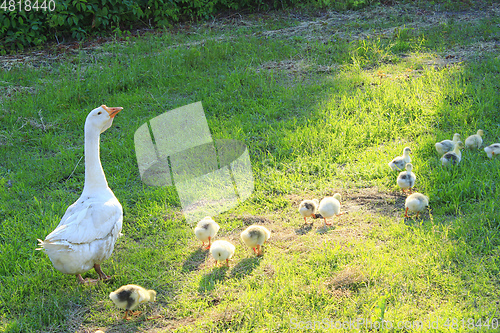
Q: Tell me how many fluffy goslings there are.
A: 13